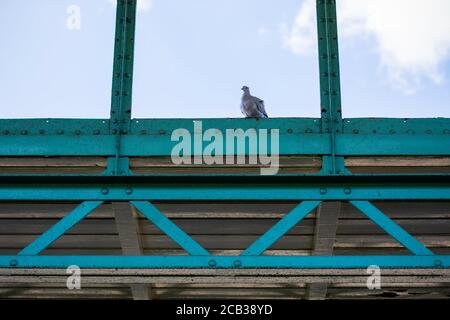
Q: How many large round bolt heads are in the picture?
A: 8